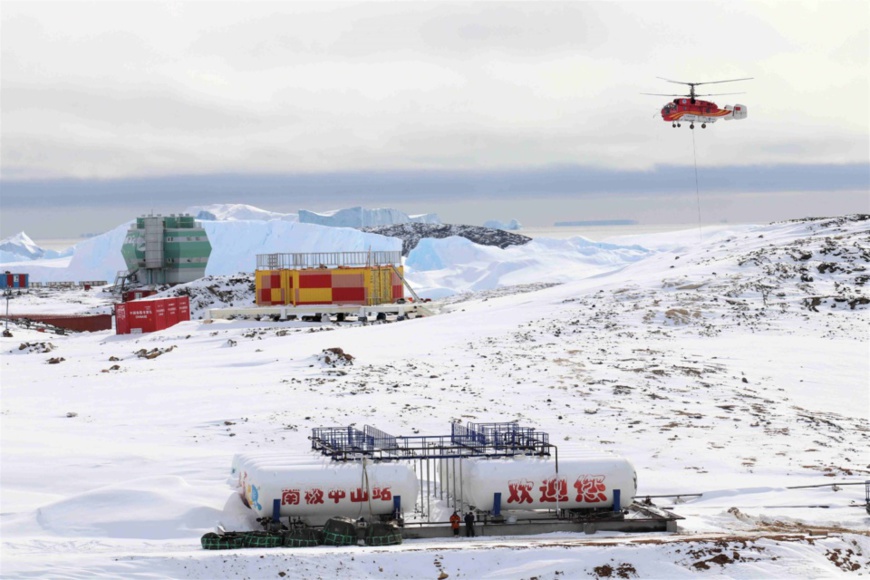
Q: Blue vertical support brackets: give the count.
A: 4